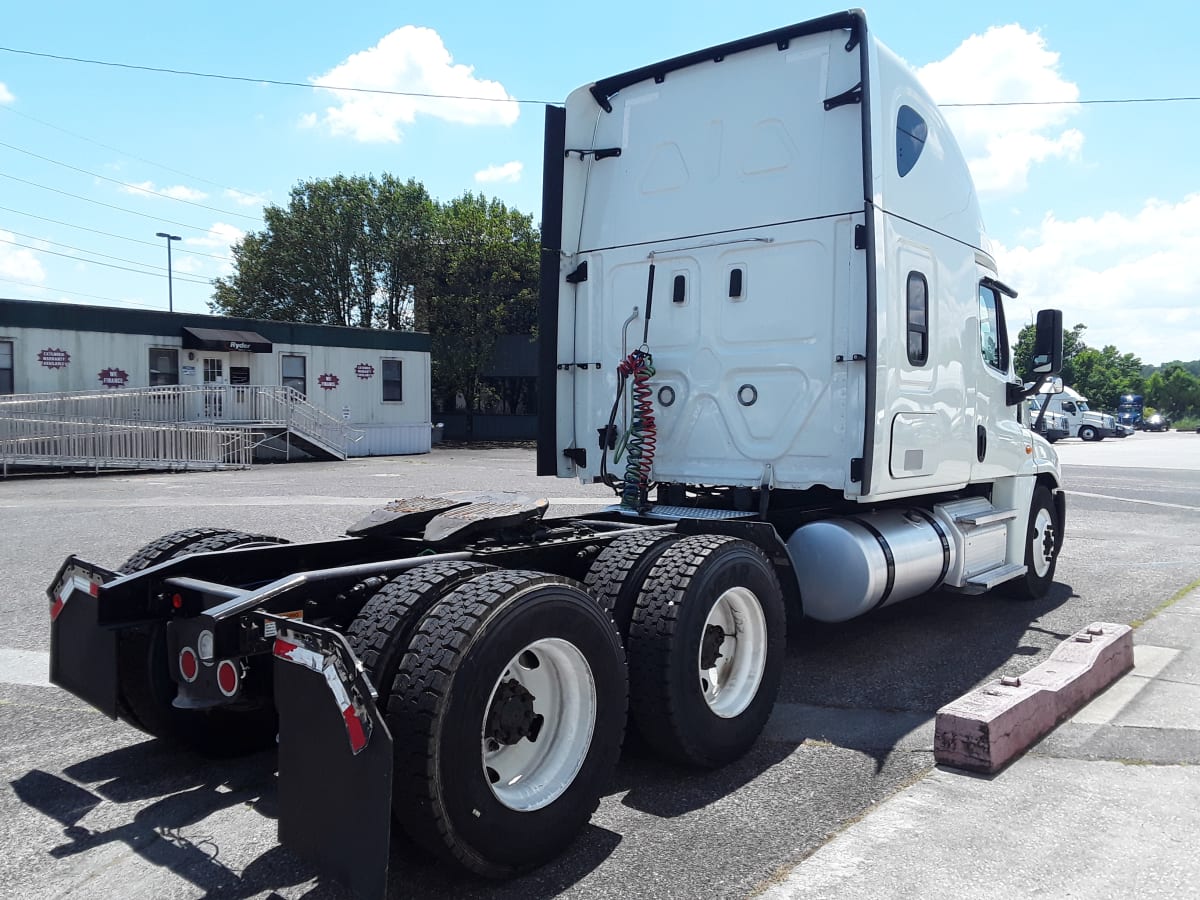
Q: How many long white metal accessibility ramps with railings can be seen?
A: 1